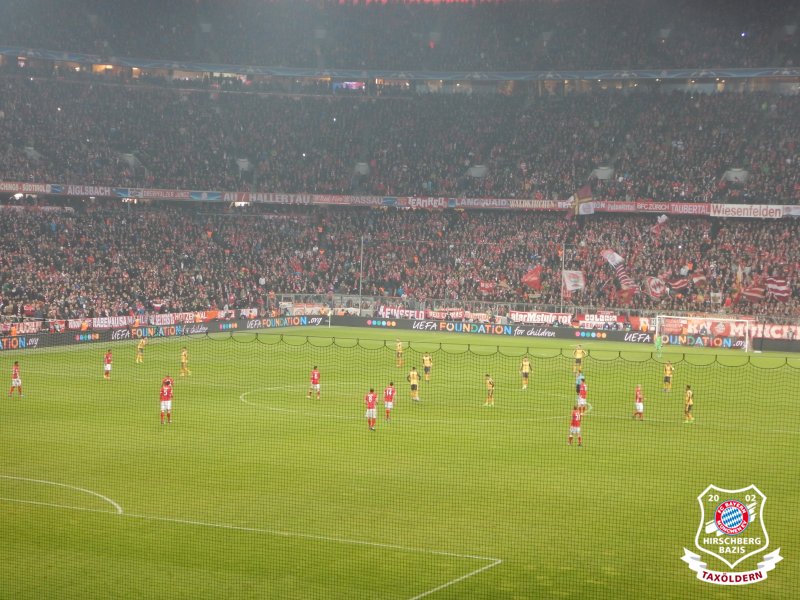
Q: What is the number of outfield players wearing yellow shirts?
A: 10